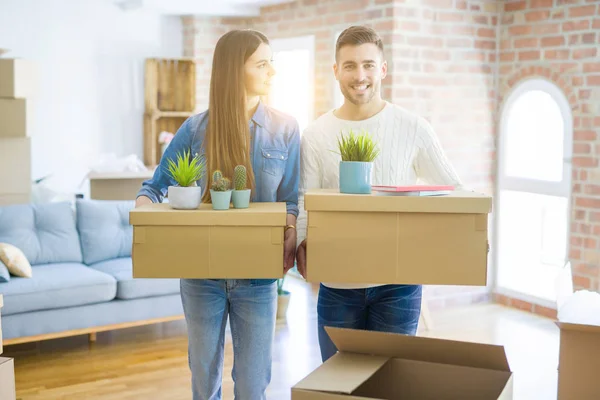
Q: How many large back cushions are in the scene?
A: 2